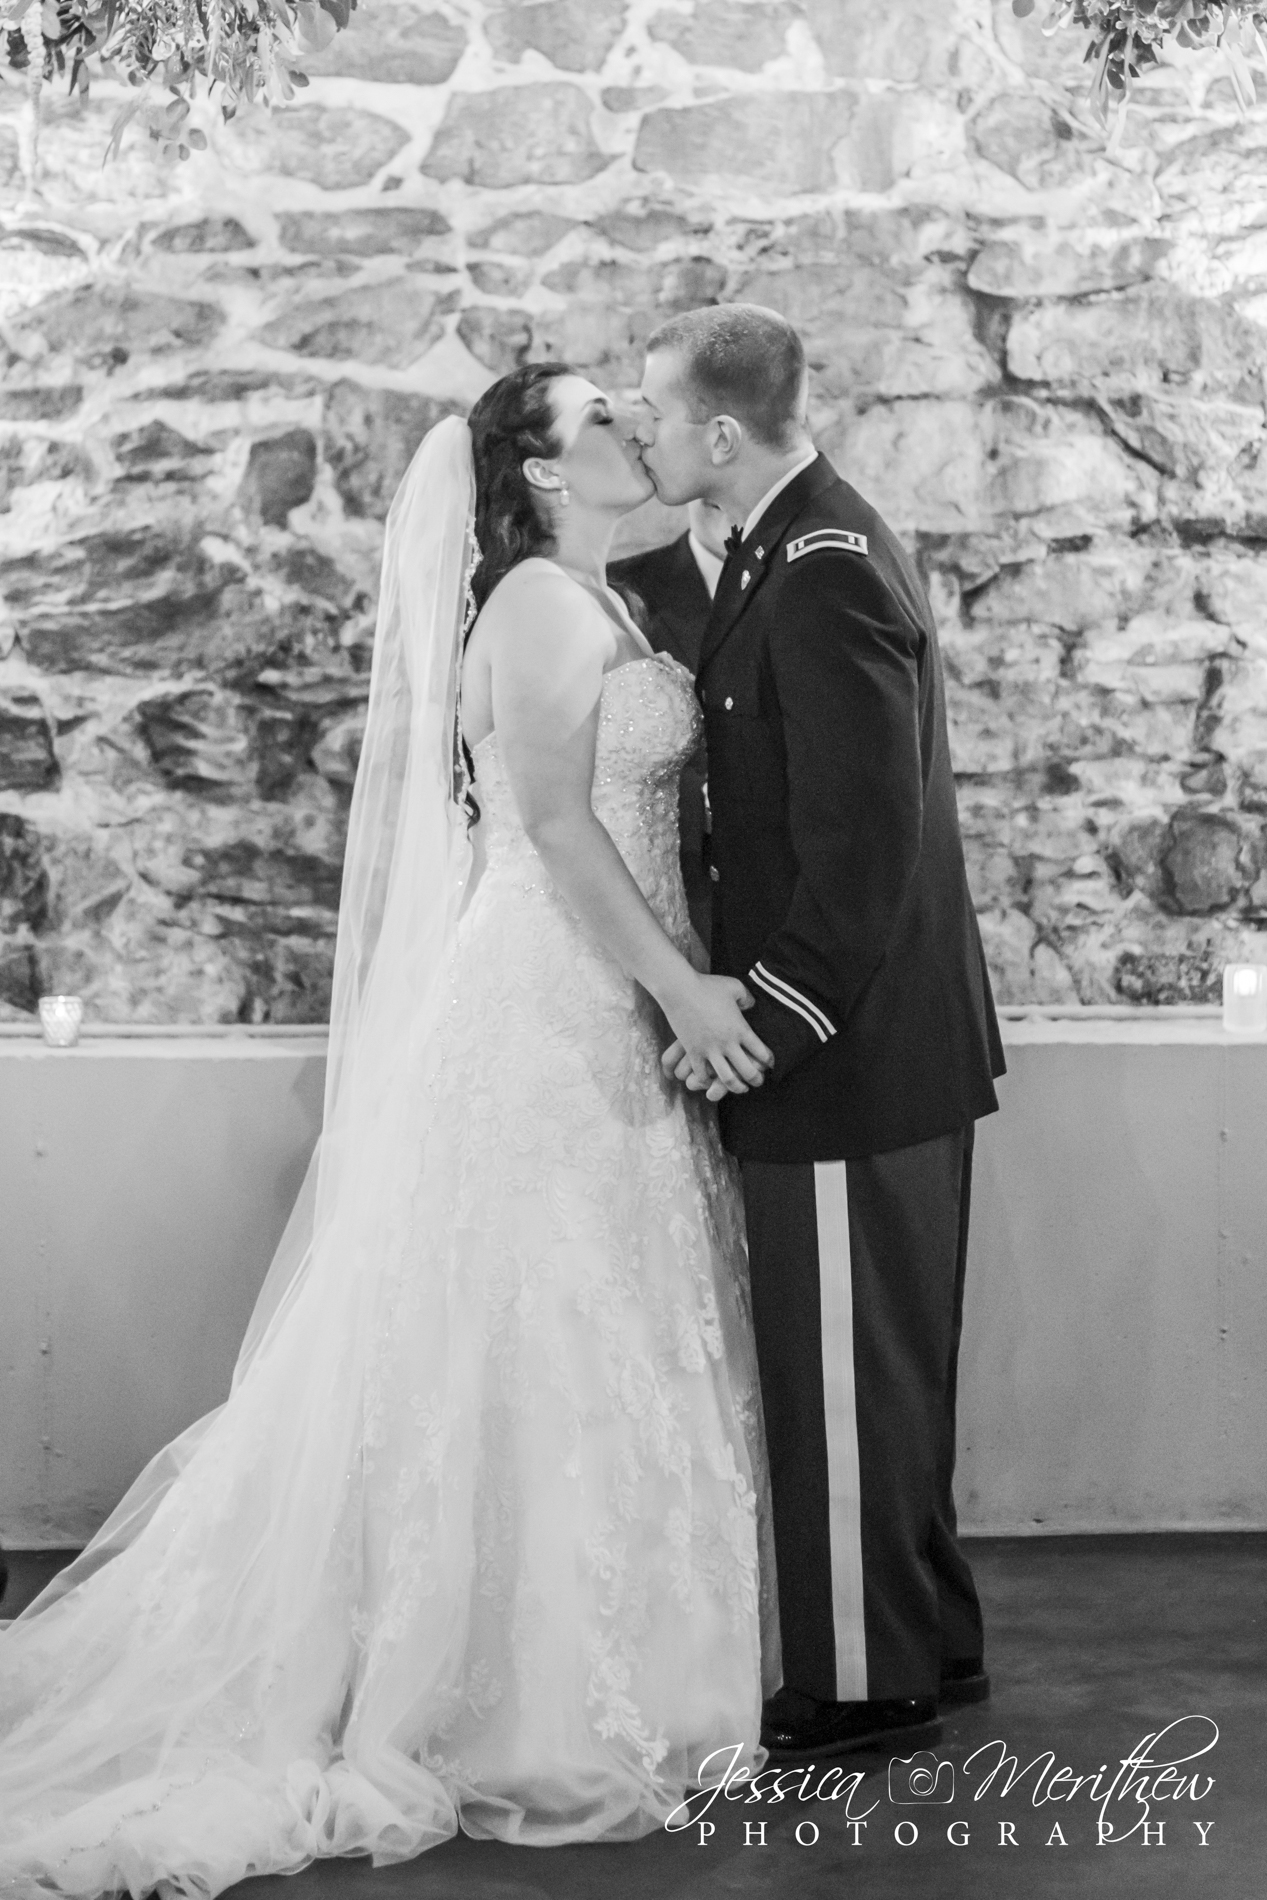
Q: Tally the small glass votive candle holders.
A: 2